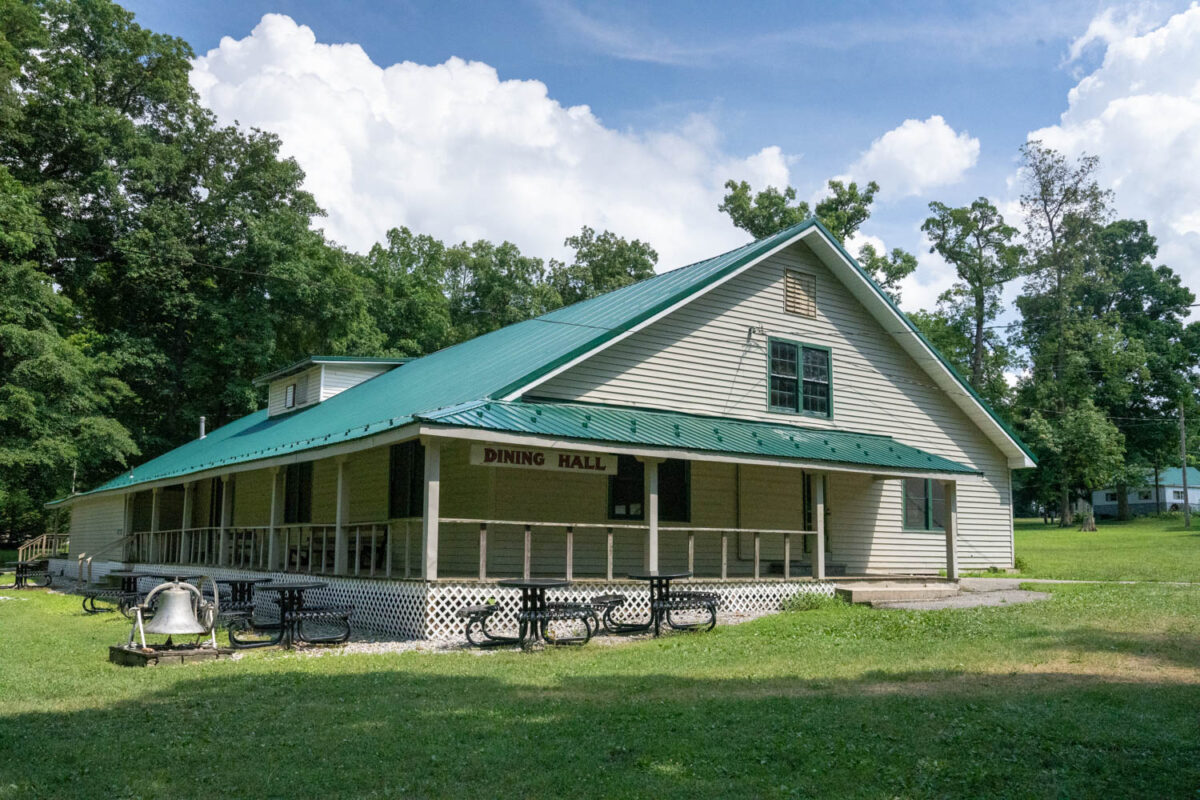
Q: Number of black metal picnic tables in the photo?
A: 7